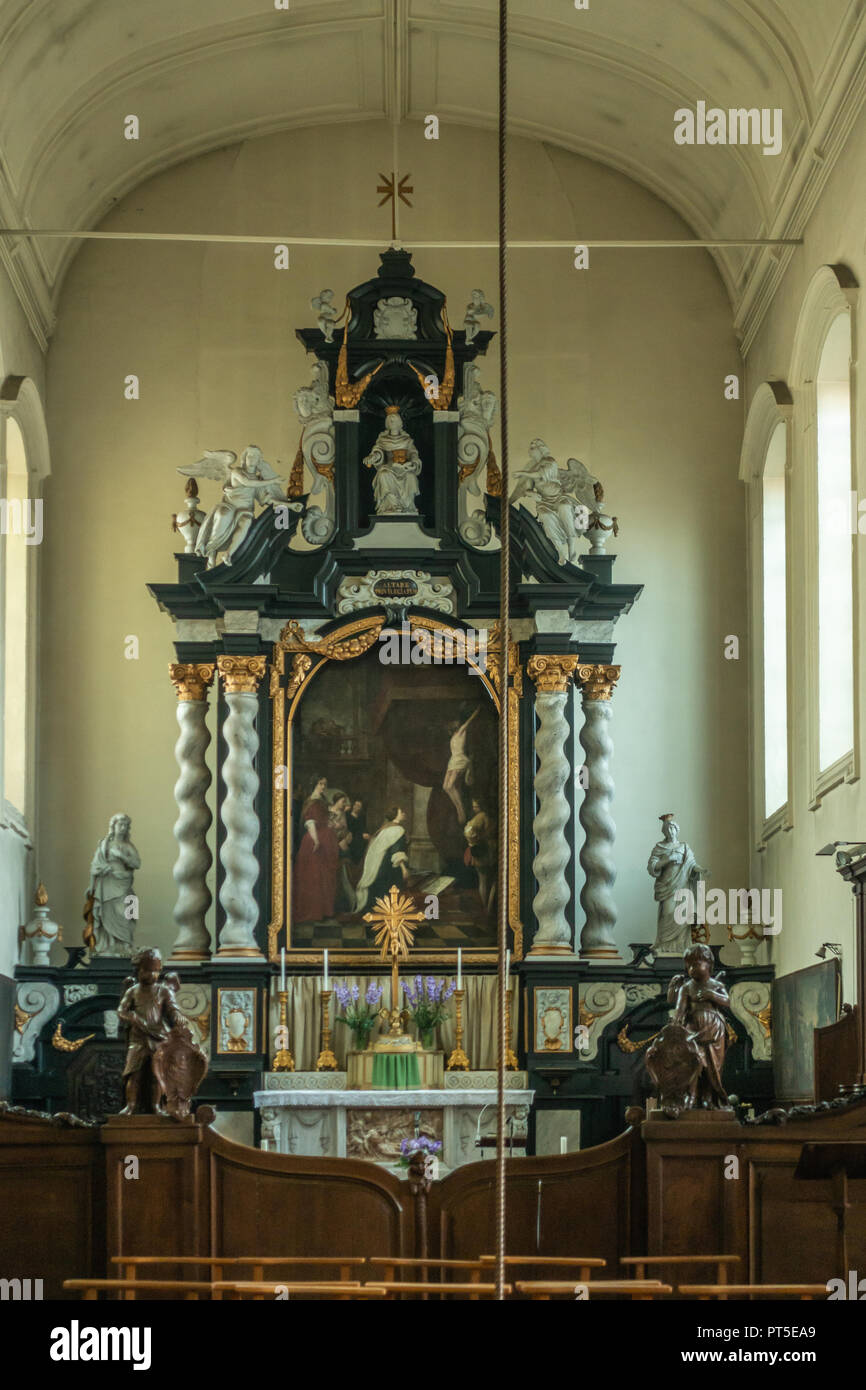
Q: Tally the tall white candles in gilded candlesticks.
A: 4